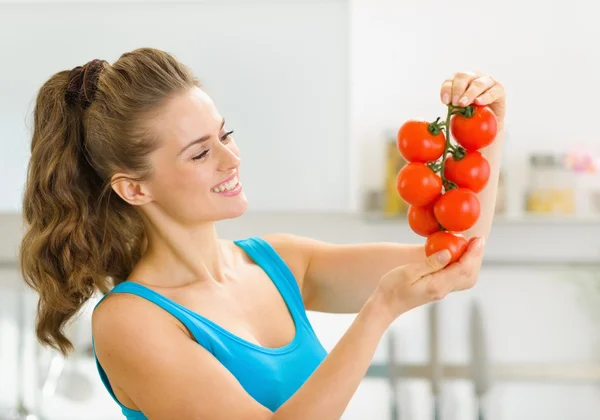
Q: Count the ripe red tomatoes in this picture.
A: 7